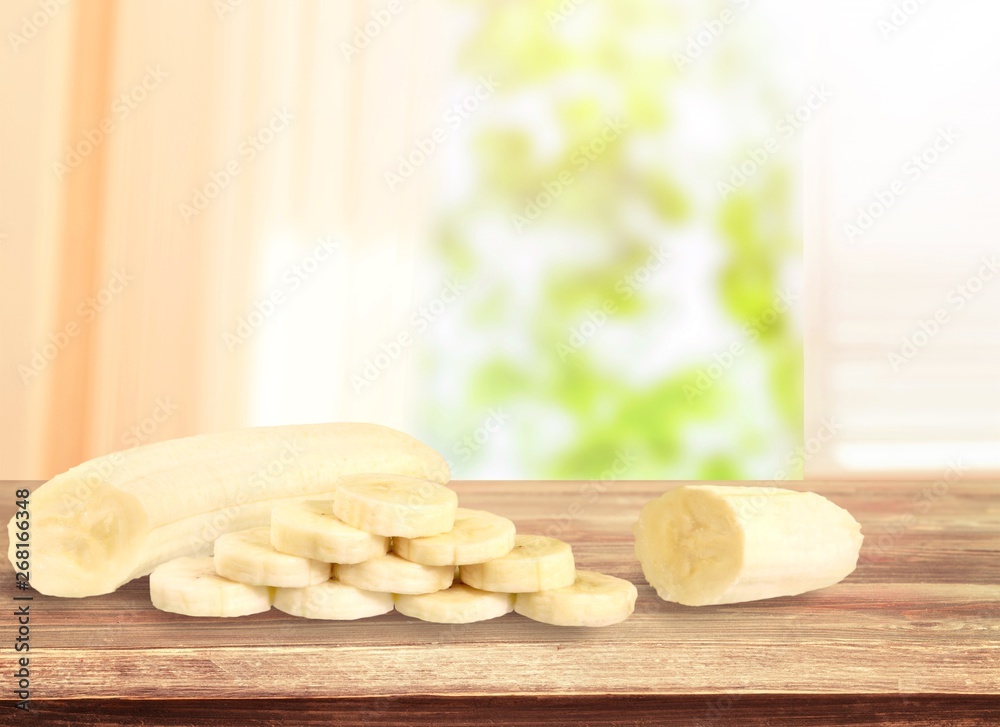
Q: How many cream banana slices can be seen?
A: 10